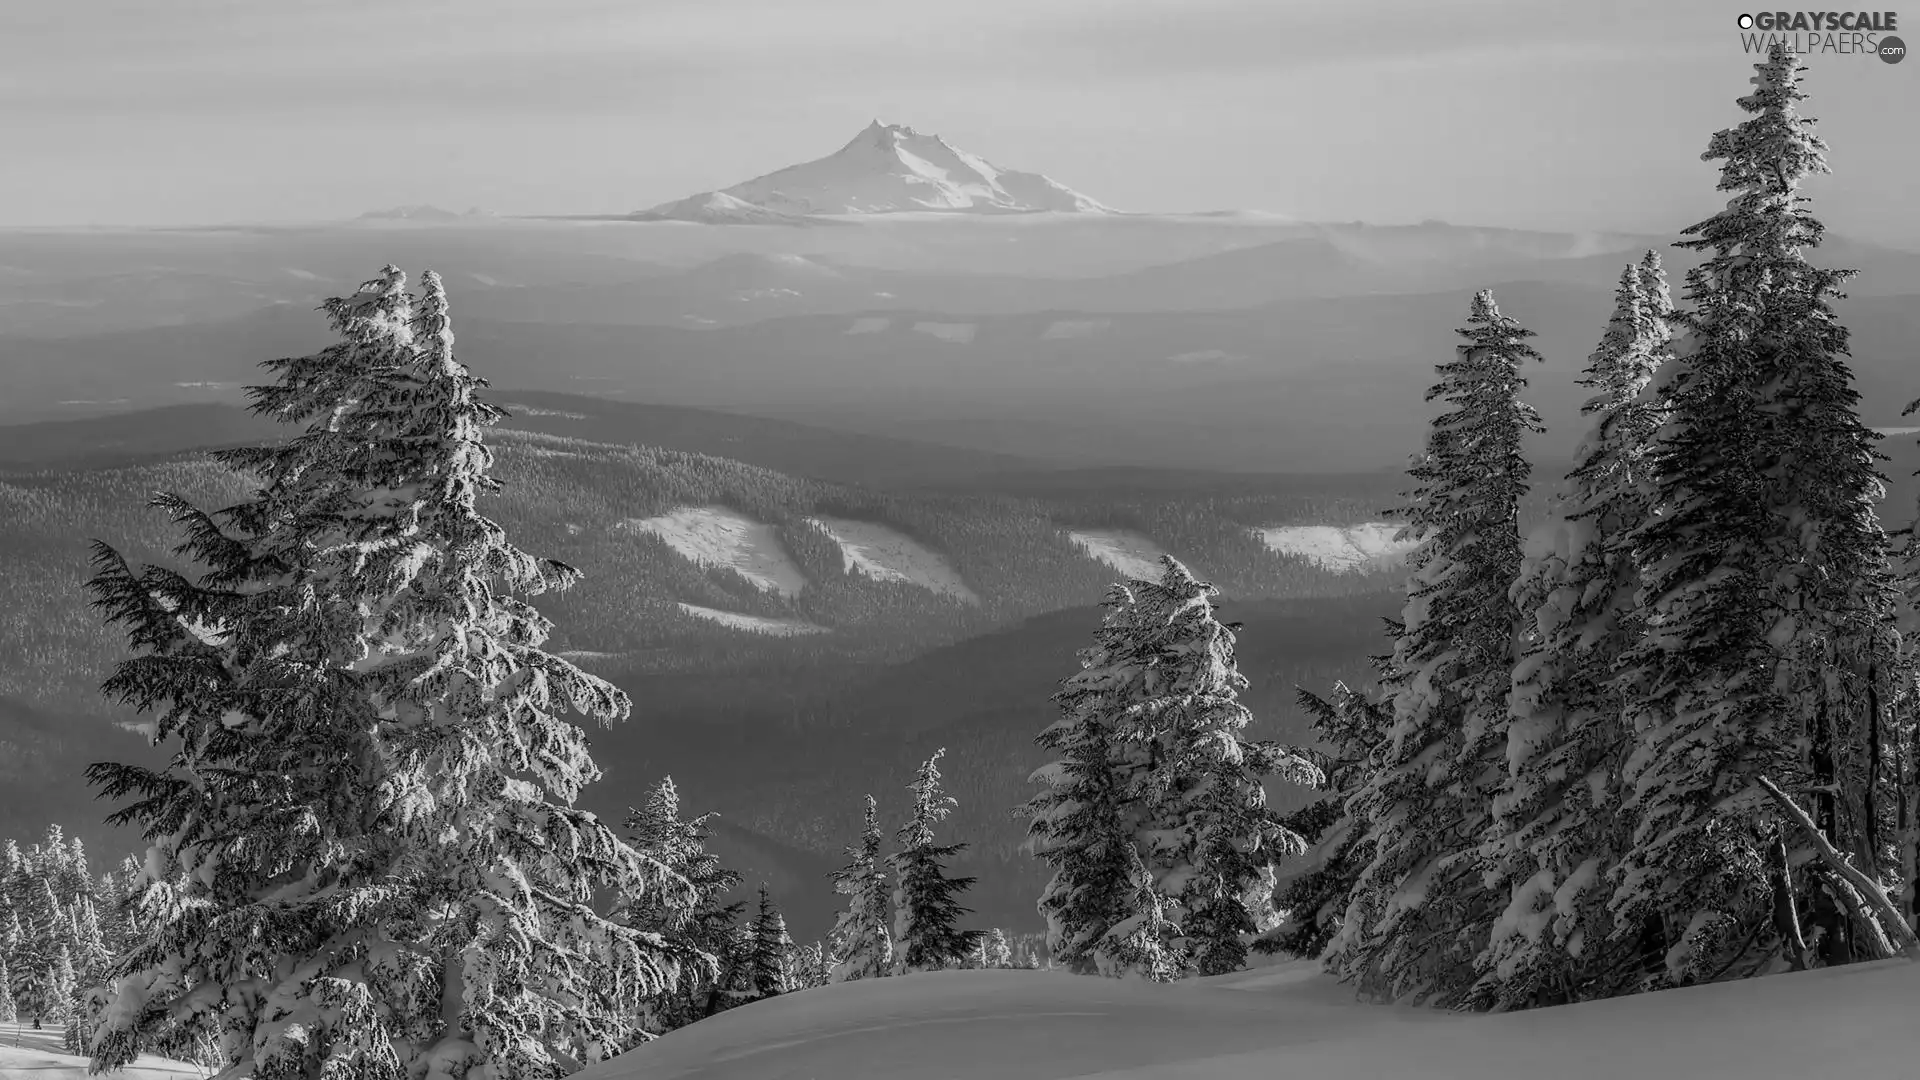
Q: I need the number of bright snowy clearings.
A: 5